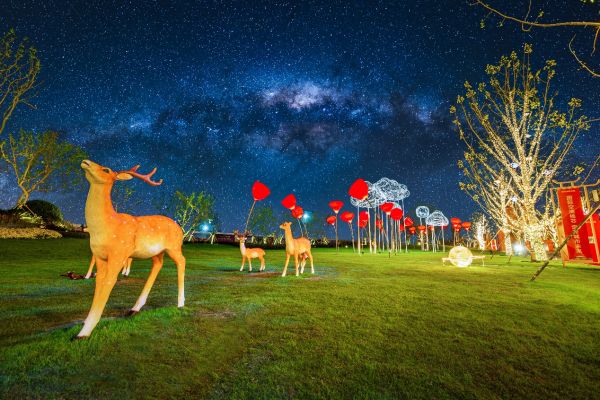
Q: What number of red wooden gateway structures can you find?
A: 1